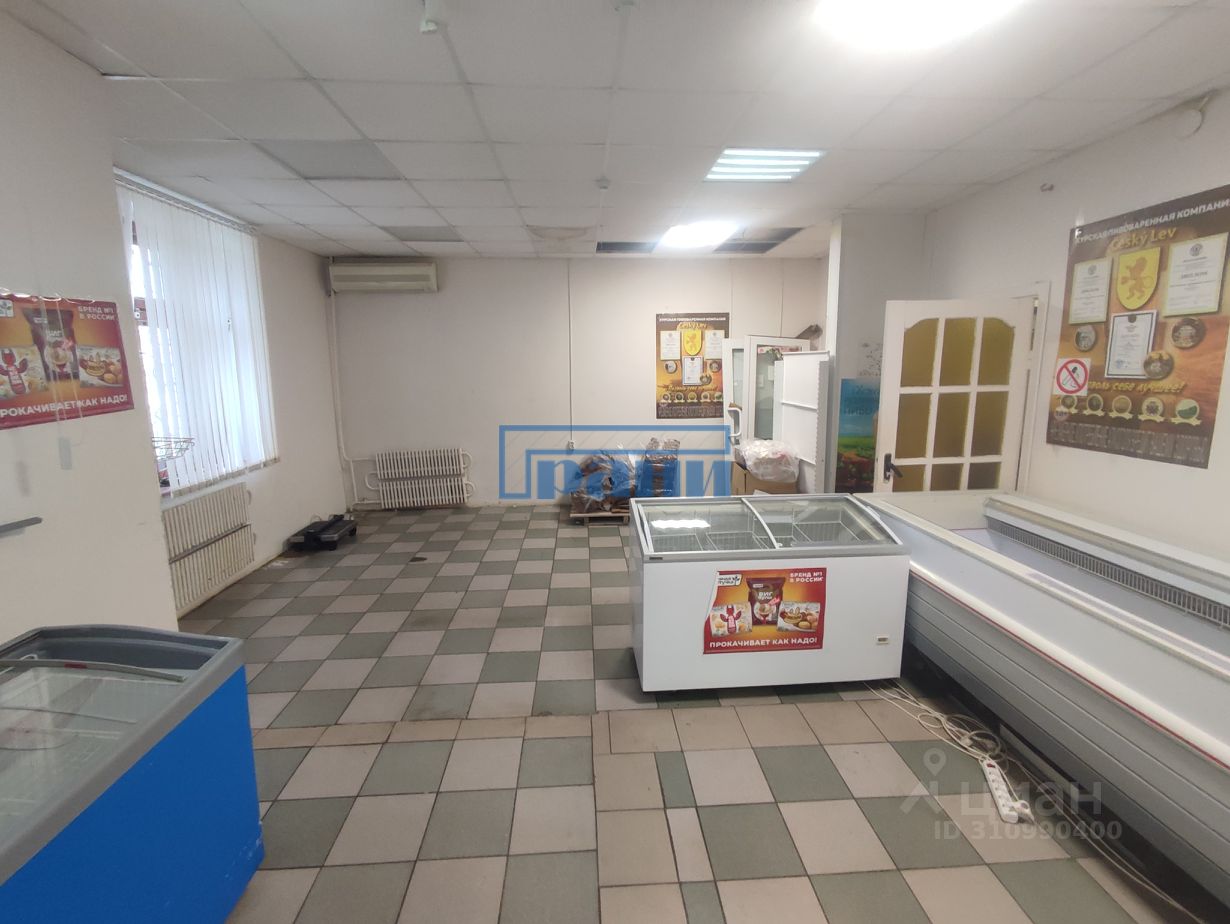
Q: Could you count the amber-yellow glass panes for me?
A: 9